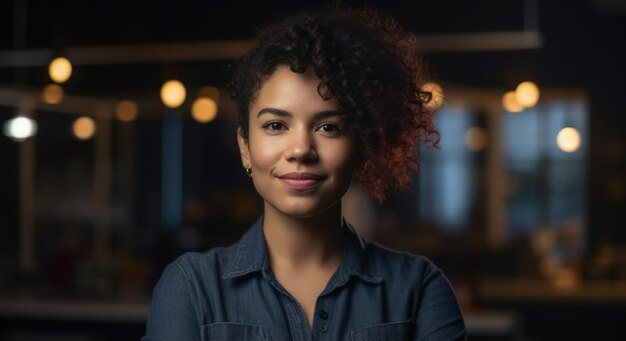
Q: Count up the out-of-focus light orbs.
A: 13